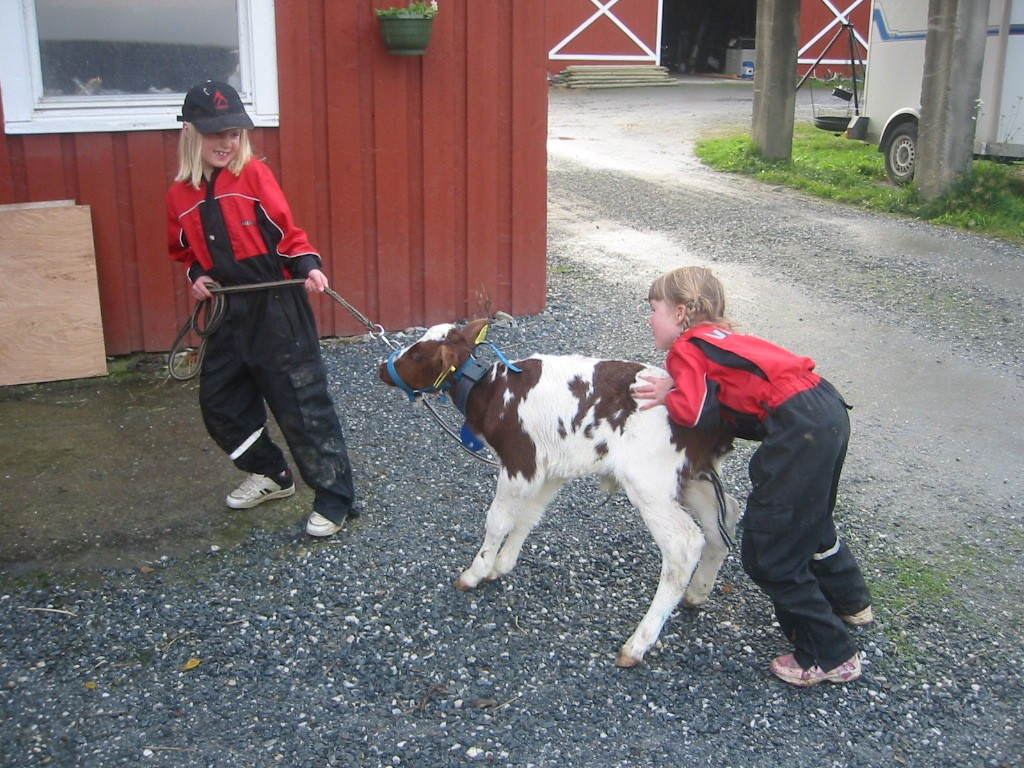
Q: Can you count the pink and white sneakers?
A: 2